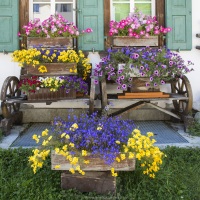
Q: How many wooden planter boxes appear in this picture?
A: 6